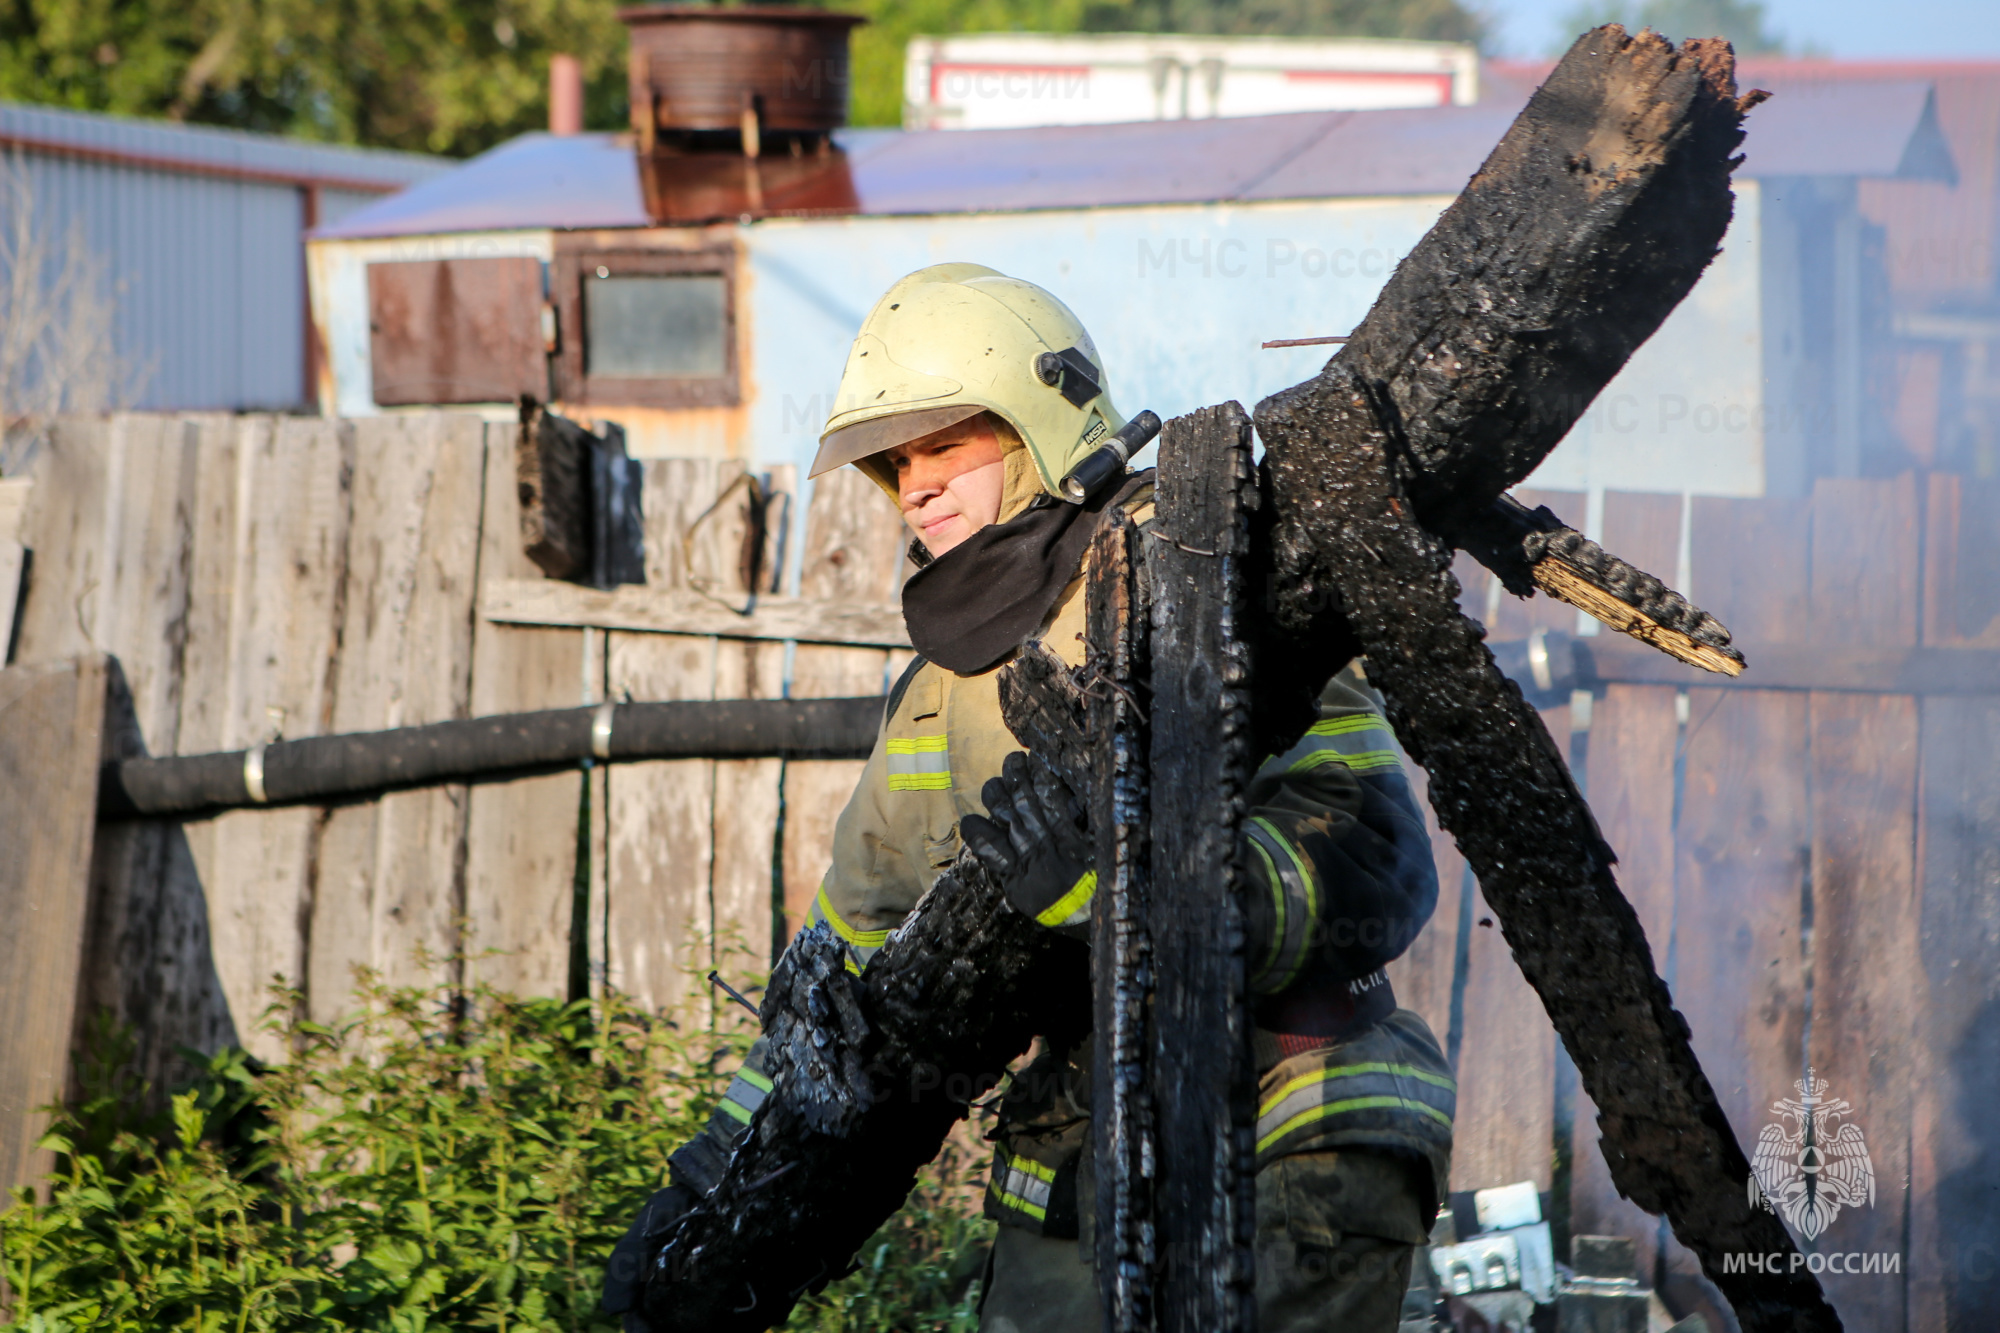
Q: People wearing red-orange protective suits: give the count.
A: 0